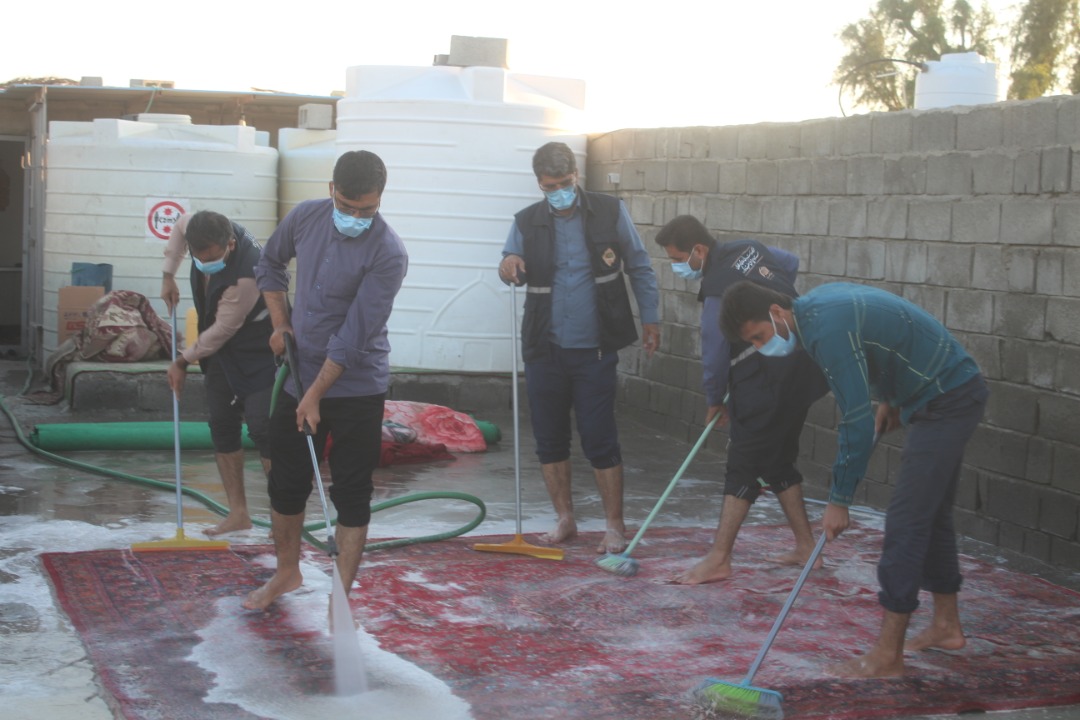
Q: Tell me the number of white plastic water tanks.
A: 4